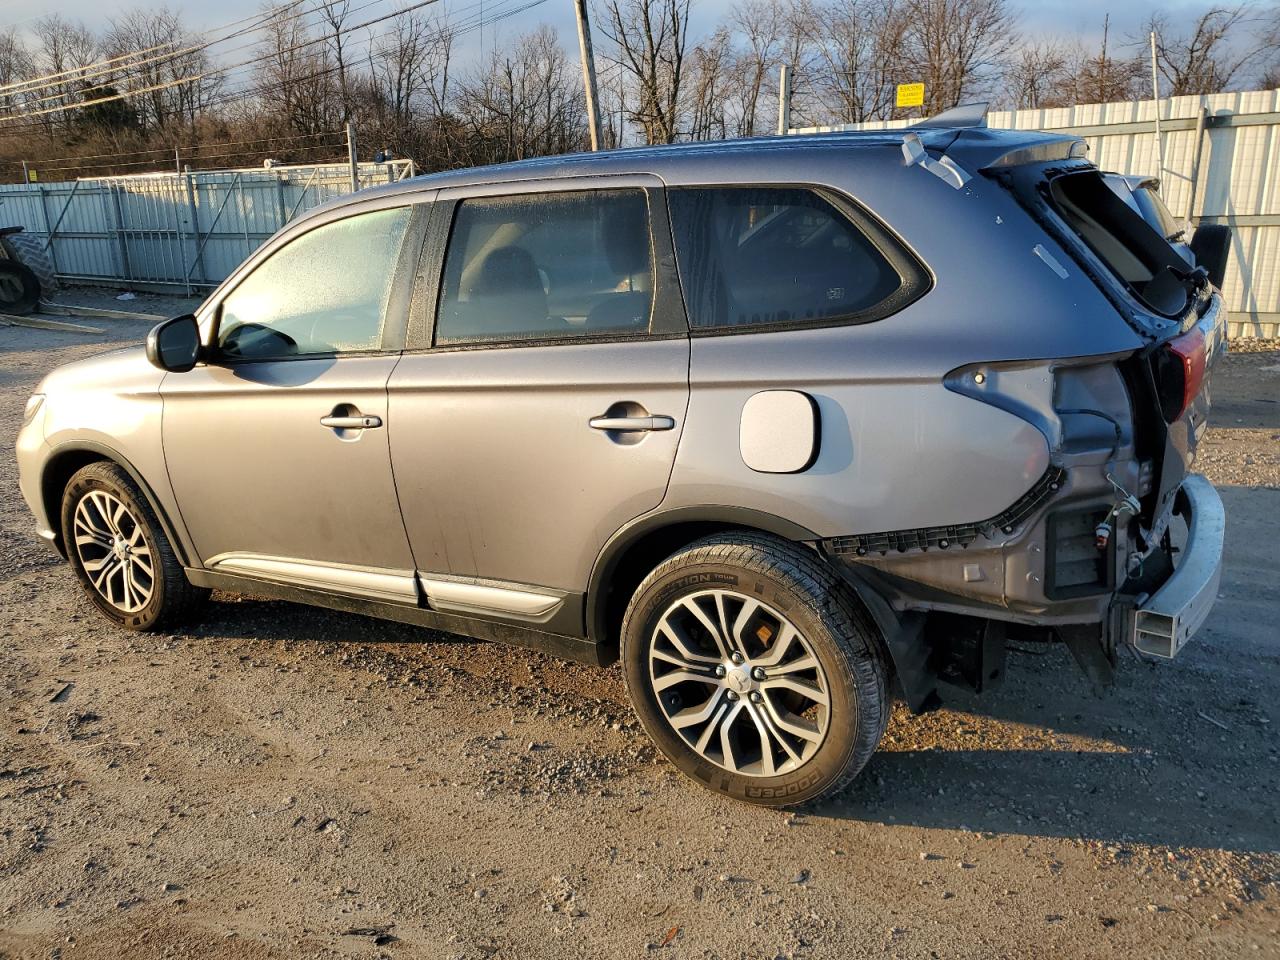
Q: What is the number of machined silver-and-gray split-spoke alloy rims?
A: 2